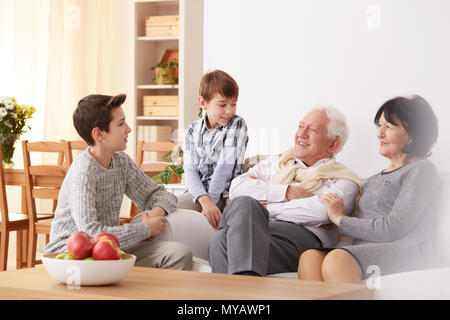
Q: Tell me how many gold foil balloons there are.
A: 0